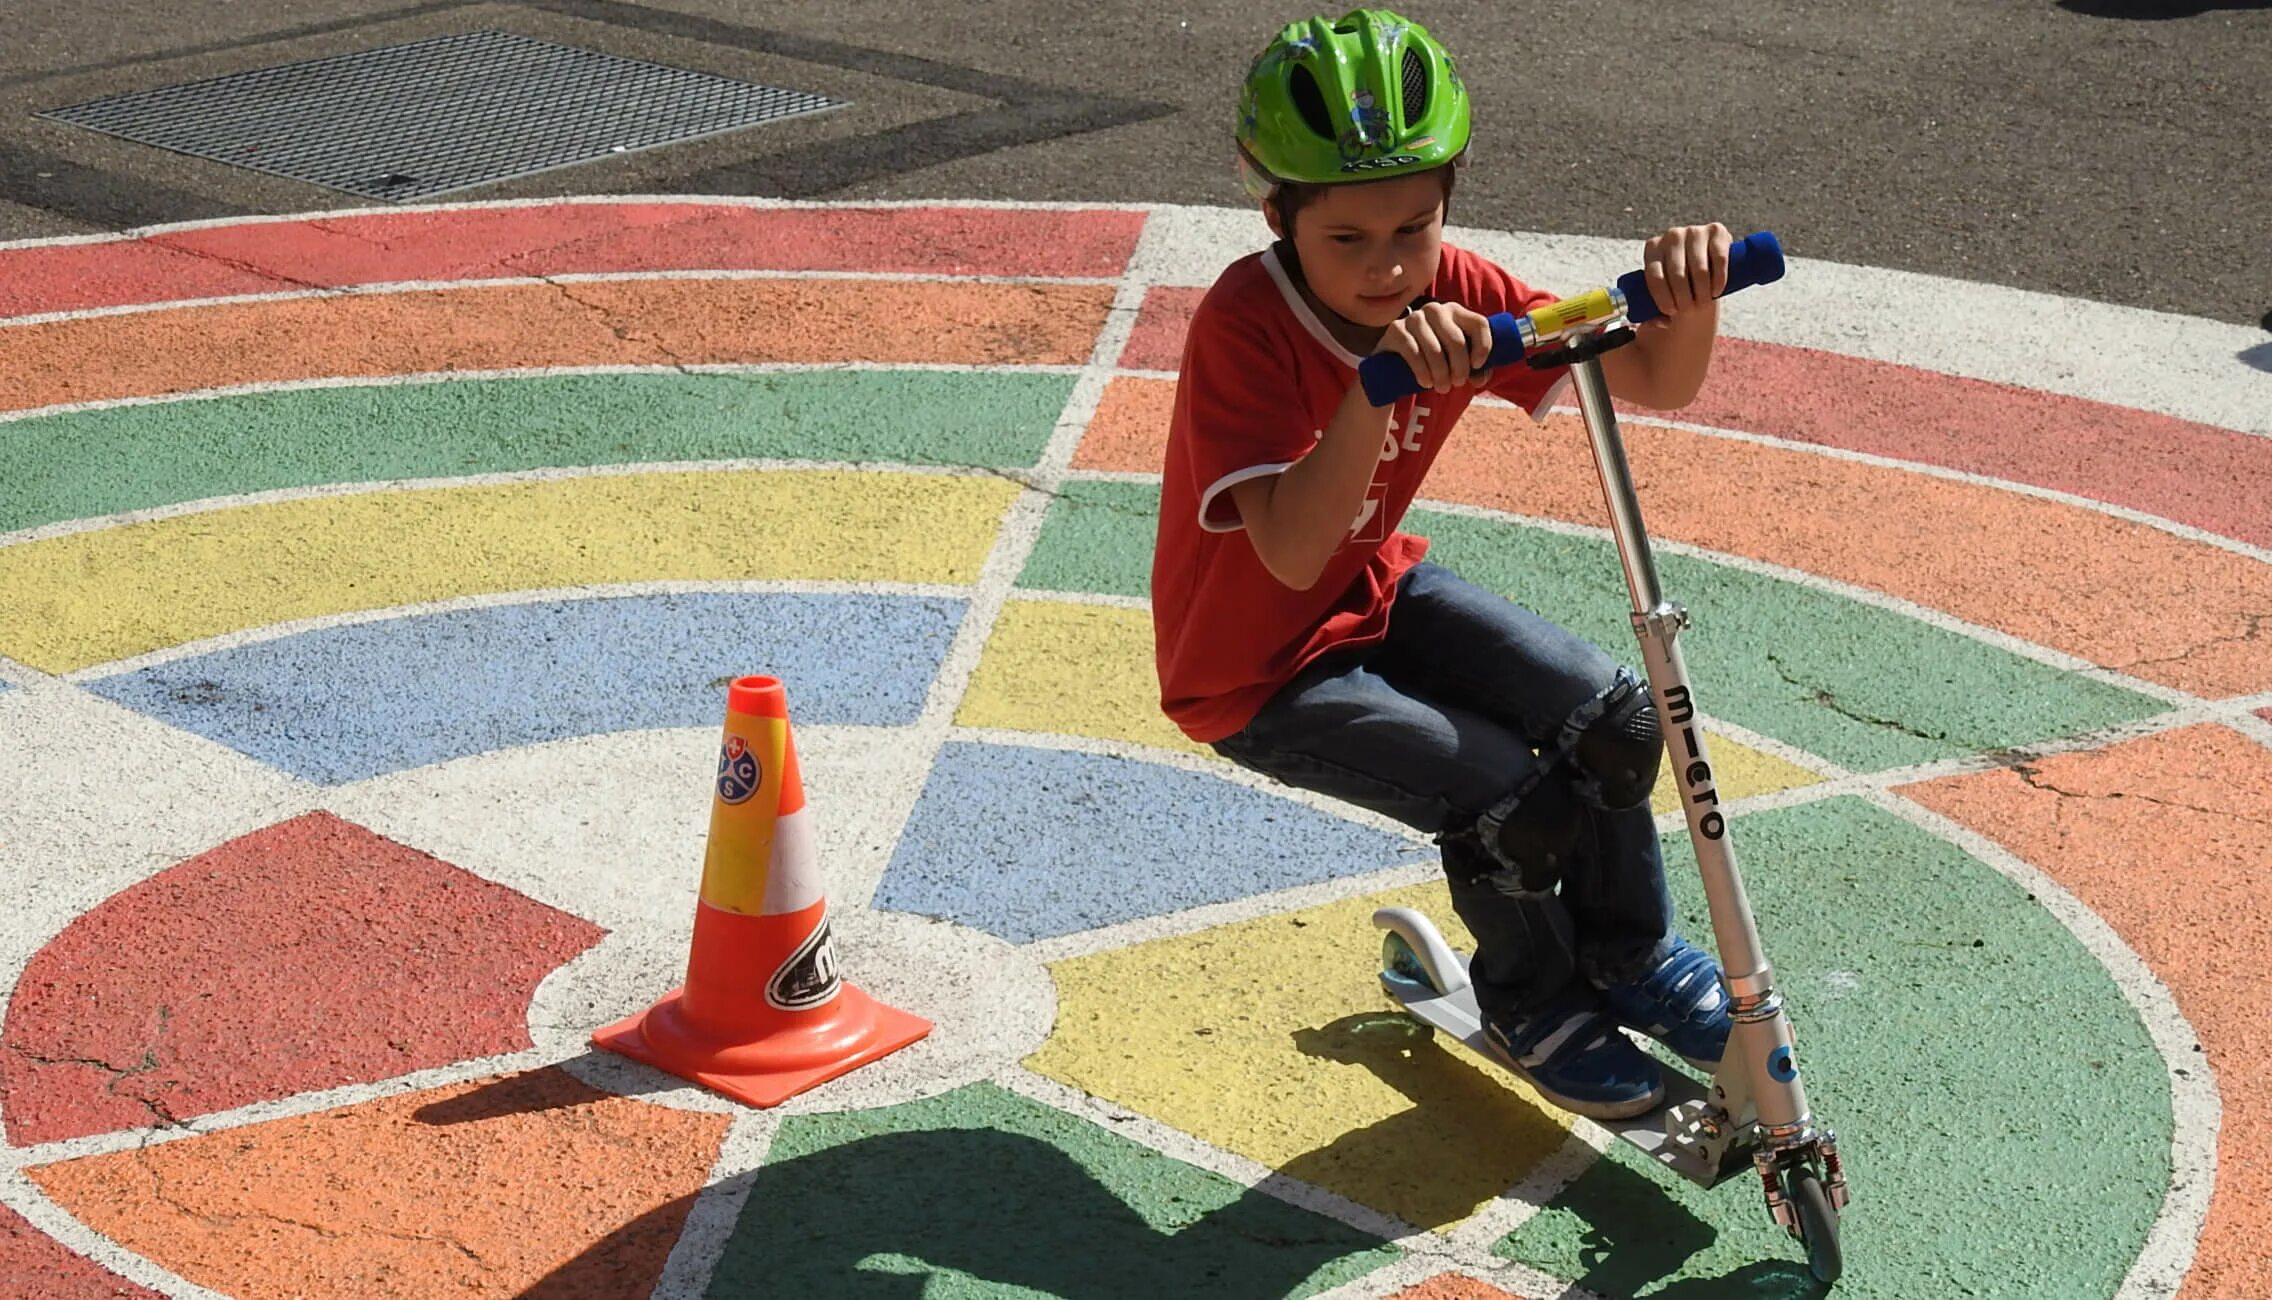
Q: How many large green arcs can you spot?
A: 2